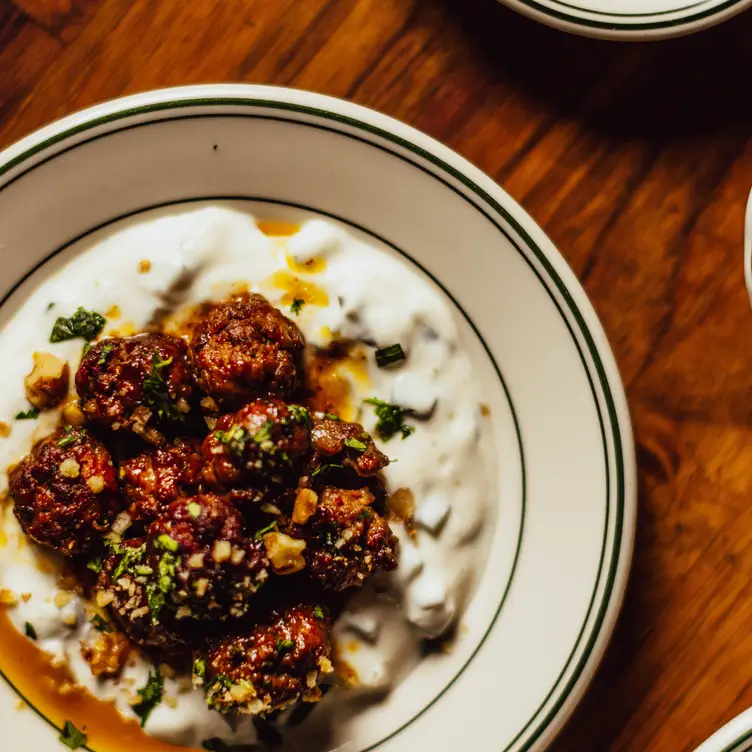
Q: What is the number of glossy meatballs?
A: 10